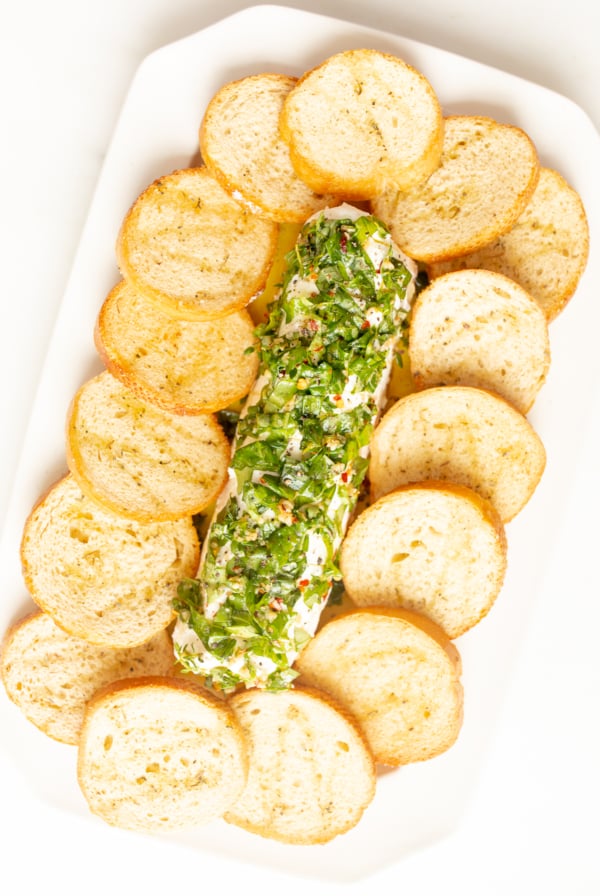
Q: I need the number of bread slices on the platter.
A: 15